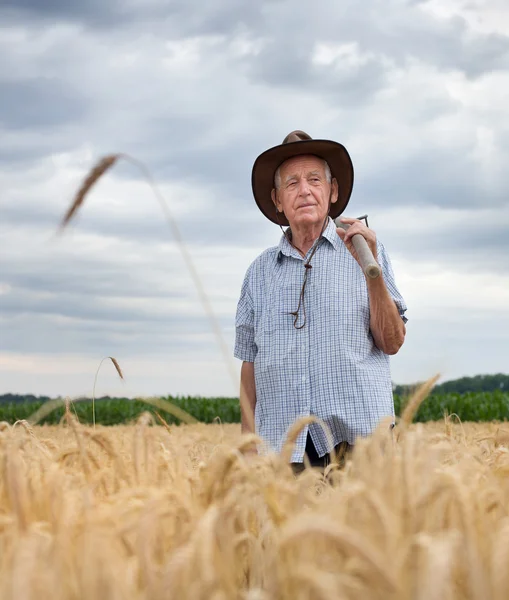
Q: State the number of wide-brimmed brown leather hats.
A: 1